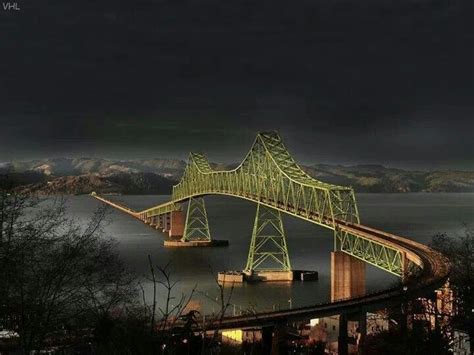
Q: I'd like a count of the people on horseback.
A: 0